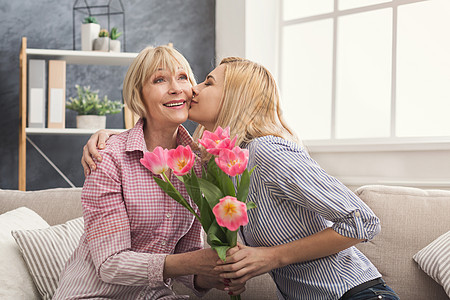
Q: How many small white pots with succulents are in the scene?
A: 3